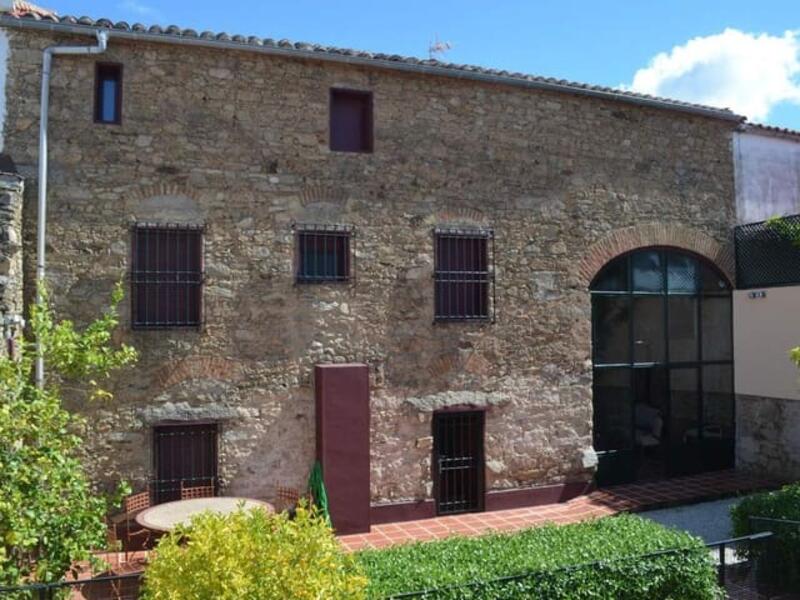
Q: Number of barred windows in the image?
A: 4